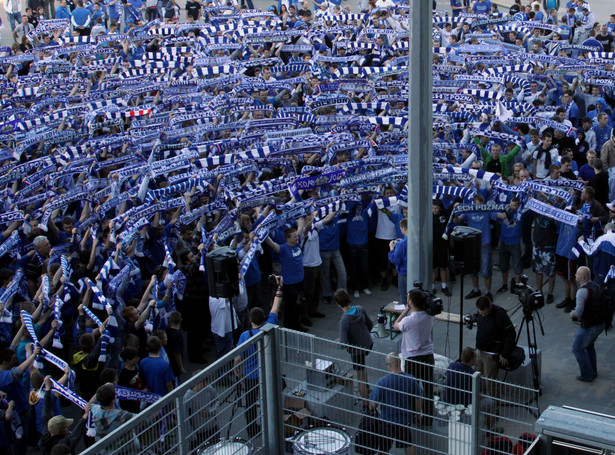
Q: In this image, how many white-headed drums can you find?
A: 2